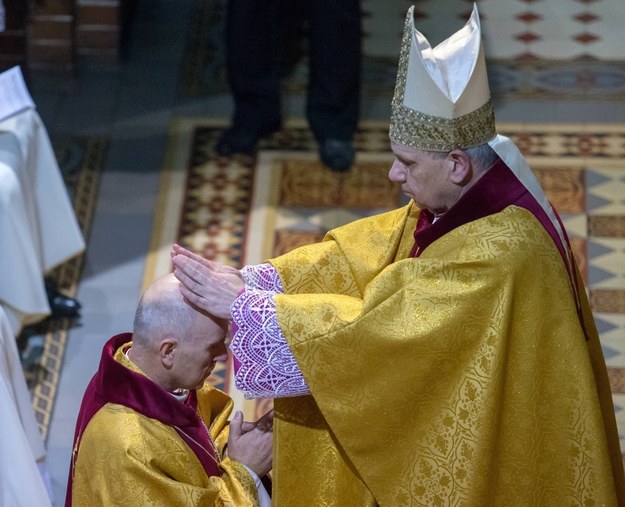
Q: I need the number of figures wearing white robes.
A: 2